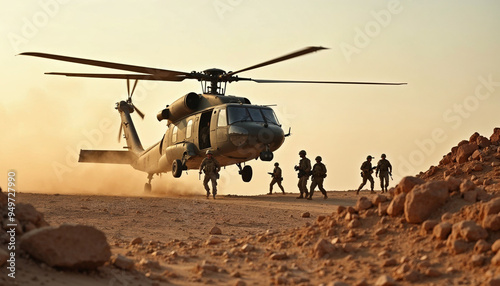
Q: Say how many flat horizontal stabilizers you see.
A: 1